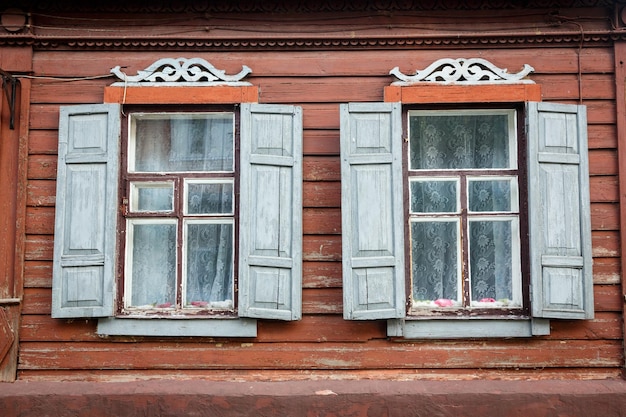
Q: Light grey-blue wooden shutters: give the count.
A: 4